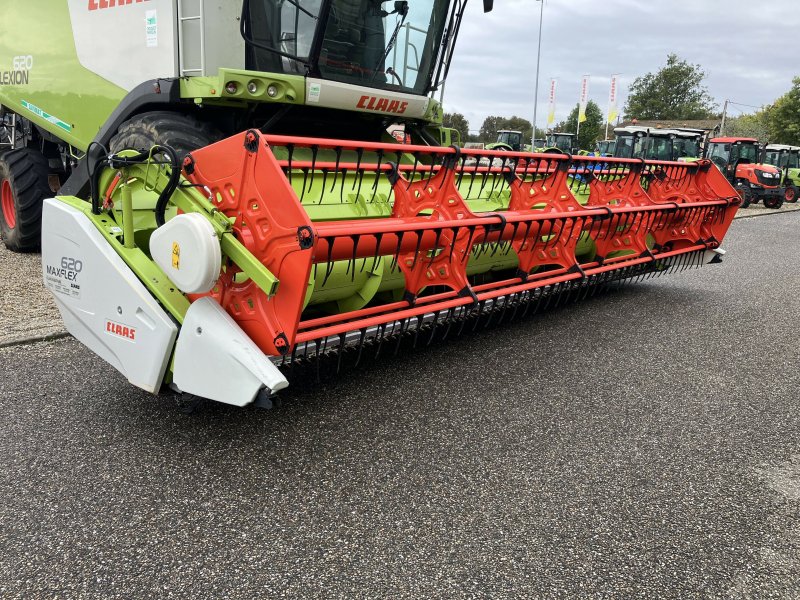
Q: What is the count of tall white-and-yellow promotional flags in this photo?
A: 3